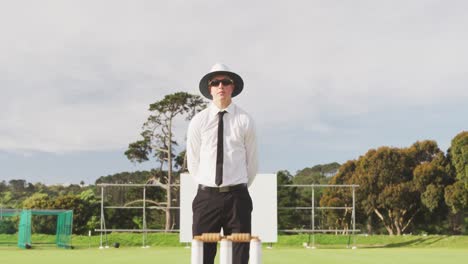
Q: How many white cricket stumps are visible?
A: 3